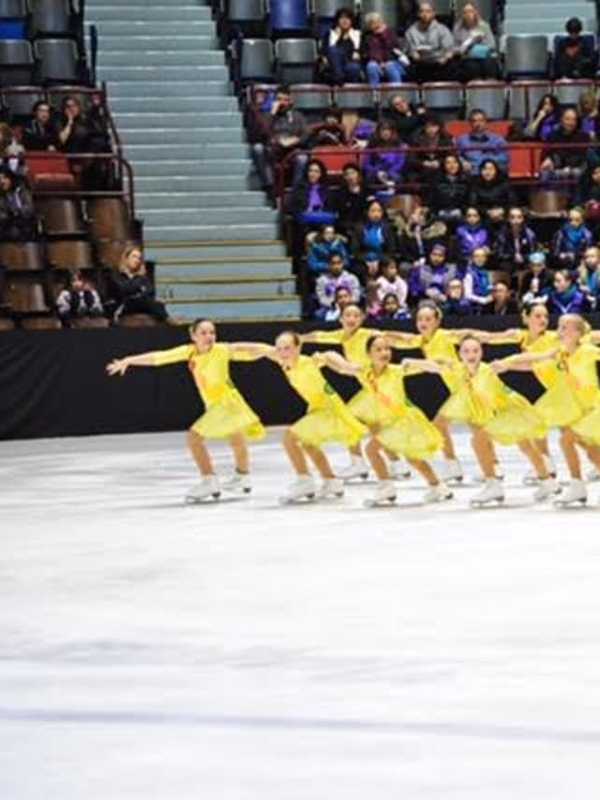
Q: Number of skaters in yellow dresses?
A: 8